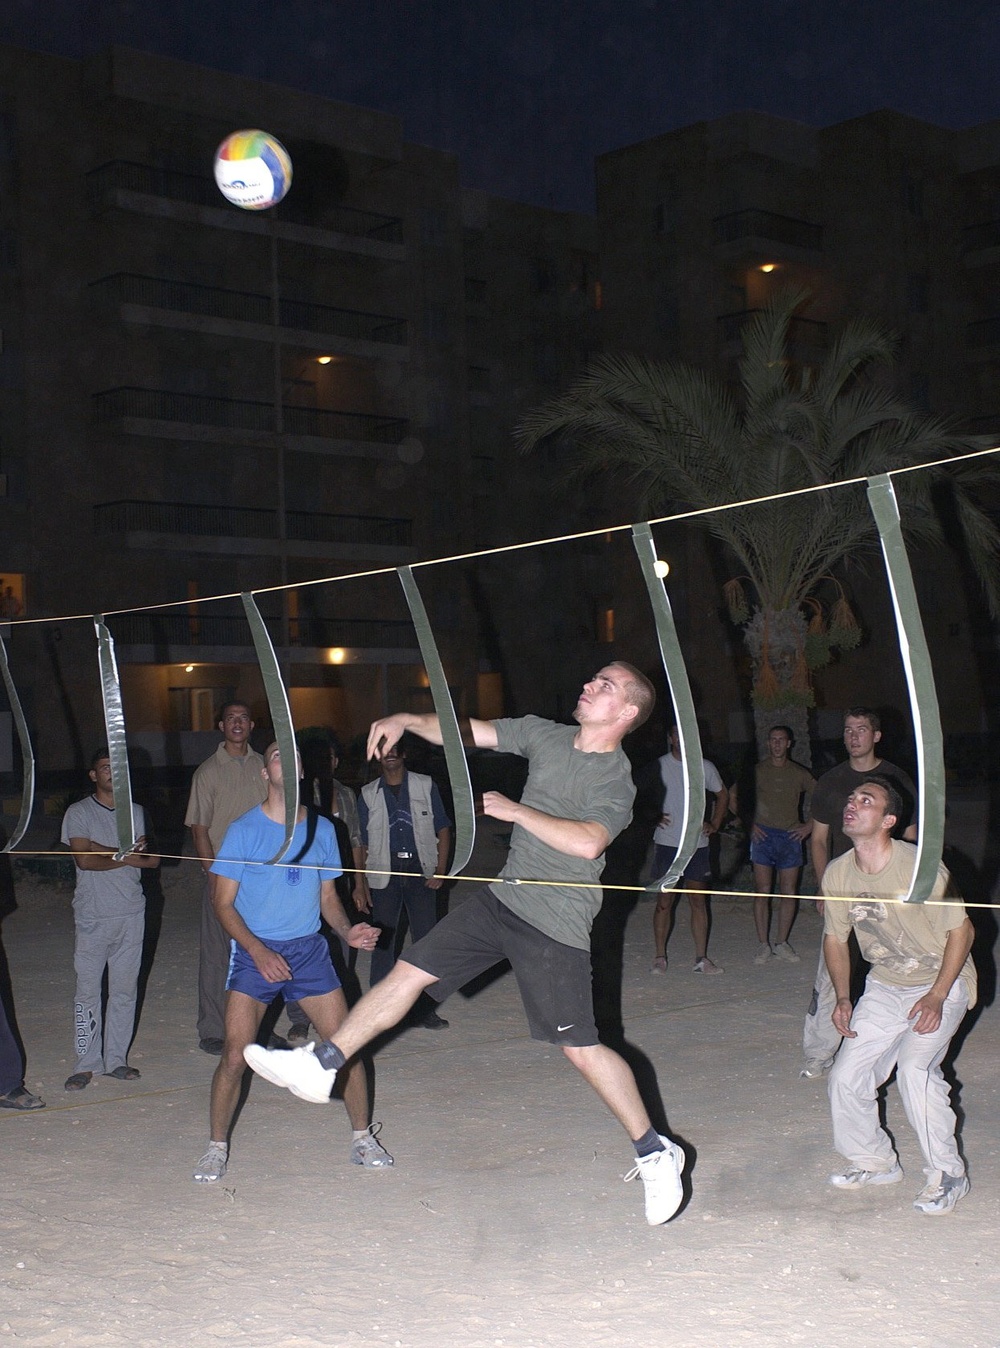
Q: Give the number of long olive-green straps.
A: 6